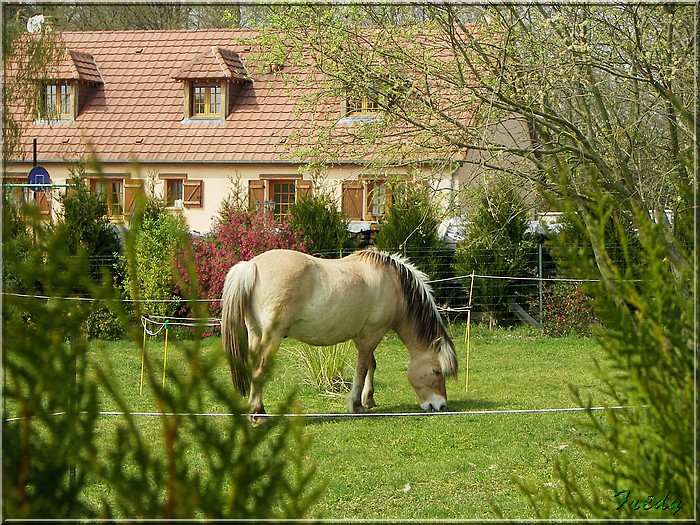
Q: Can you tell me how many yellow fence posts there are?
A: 3